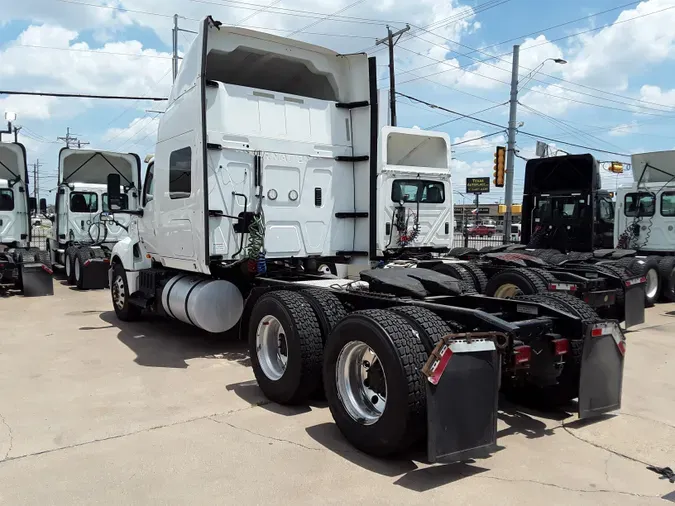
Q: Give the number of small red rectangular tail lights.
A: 2